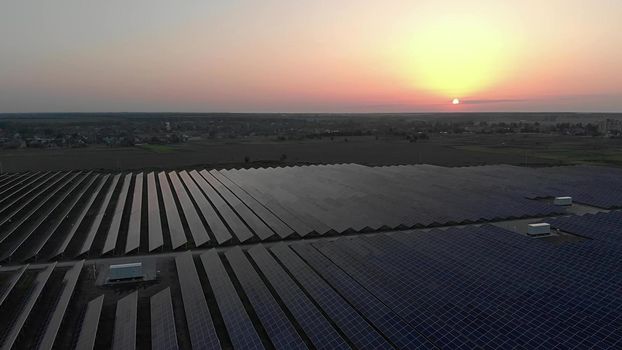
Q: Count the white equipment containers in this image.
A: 3